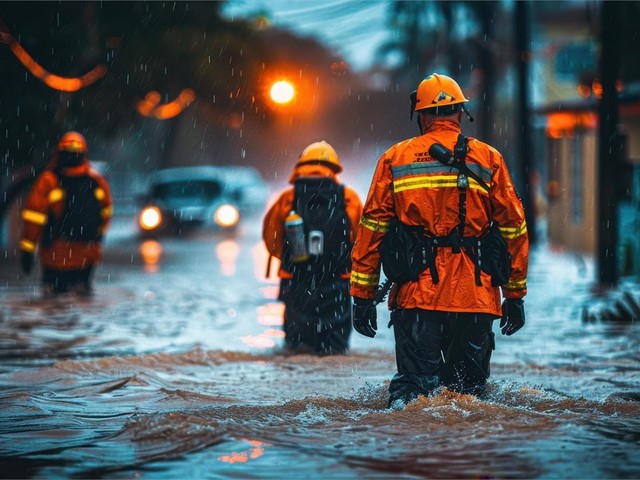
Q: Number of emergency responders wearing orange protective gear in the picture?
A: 3